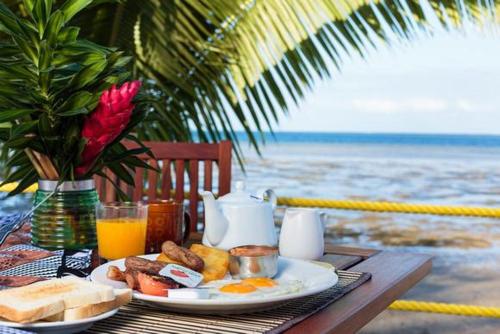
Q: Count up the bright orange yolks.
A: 2